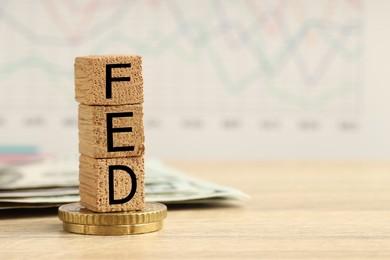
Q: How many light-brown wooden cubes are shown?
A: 3